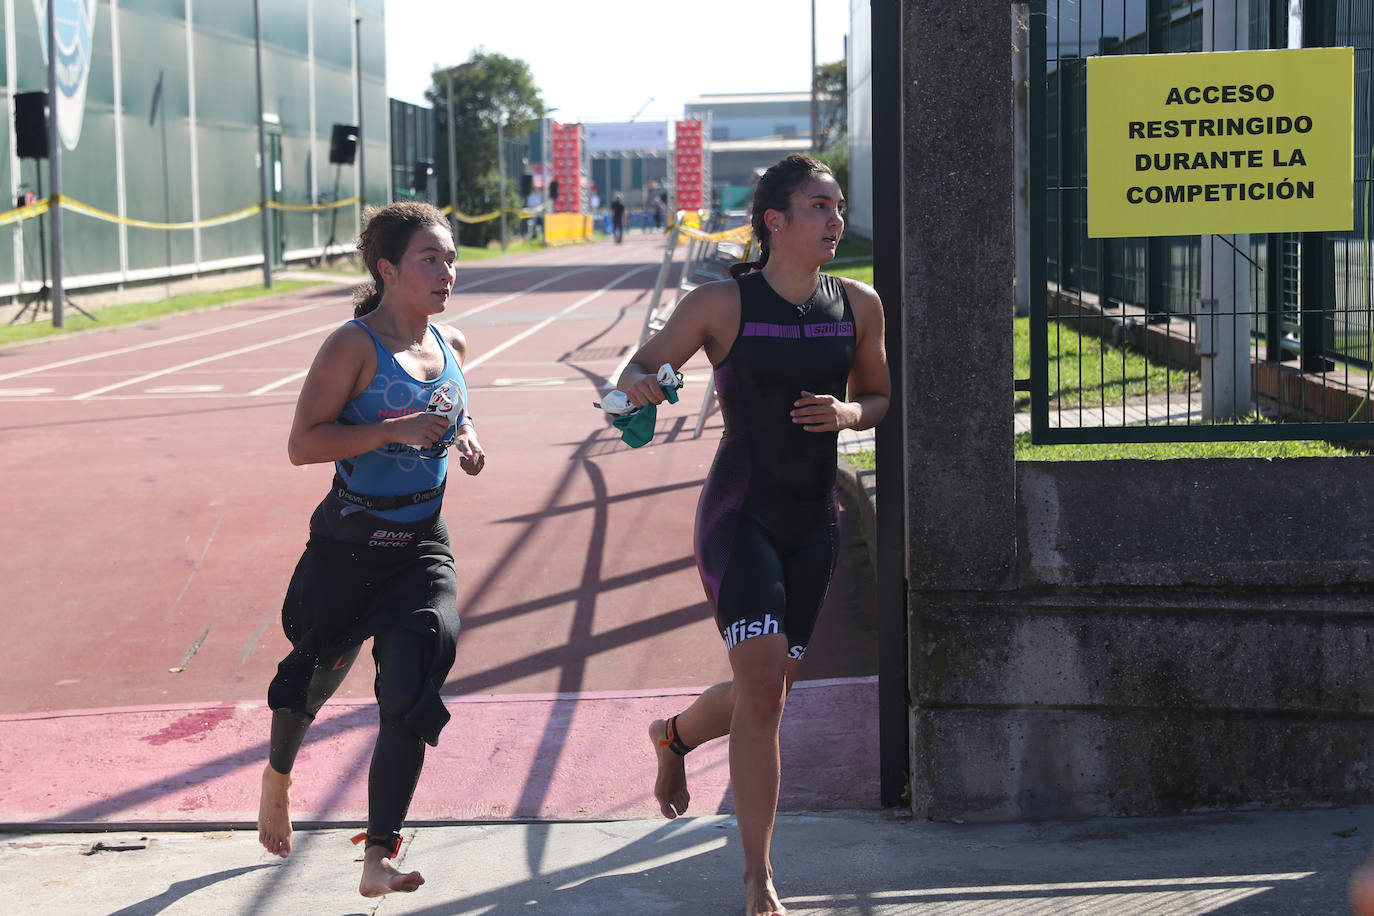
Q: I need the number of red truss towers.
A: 2